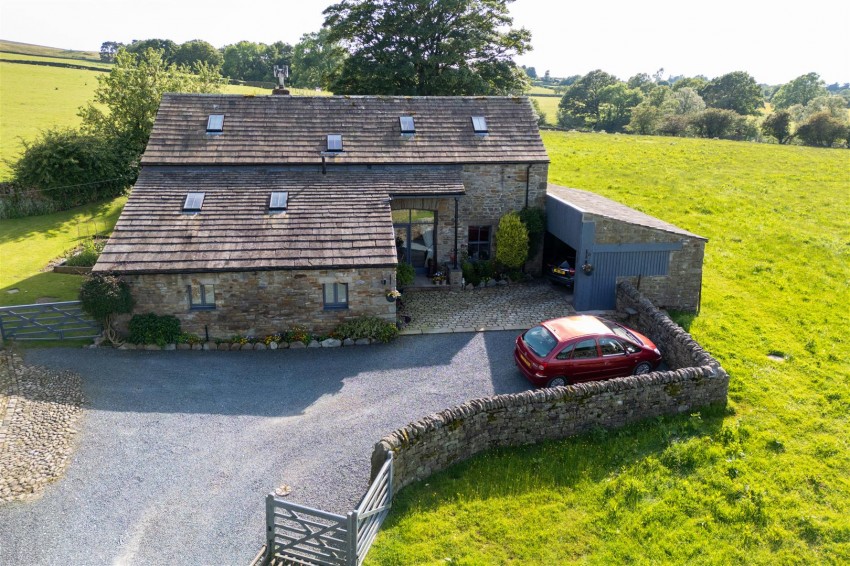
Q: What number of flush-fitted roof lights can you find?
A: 6